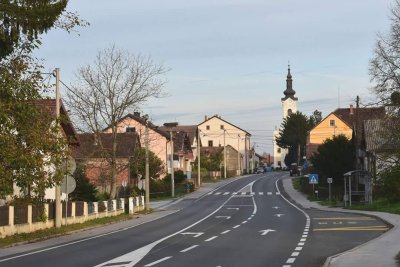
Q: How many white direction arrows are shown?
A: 6